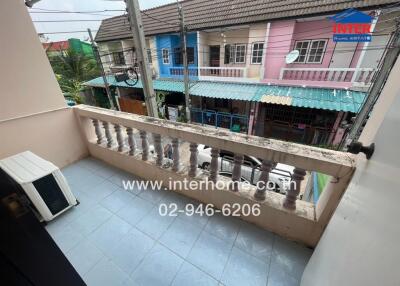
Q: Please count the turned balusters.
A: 12